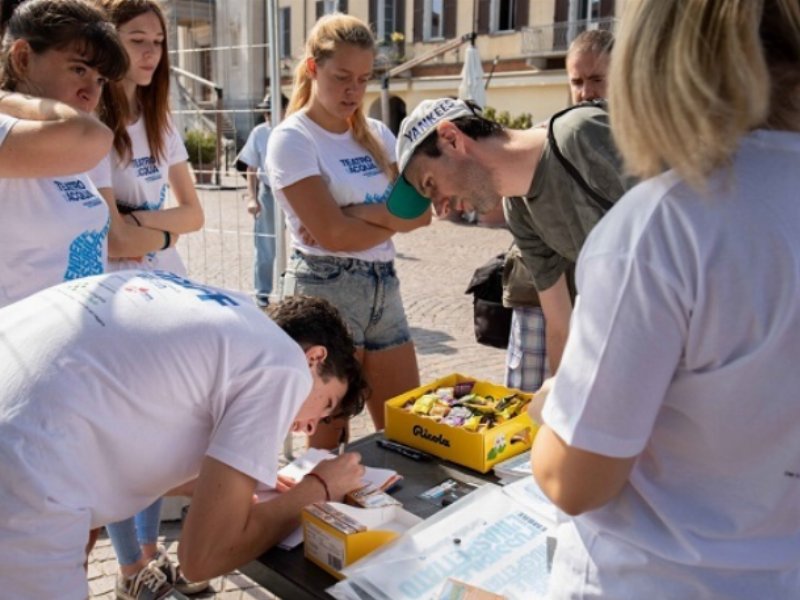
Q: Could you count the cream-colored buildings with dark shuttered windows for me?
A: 1